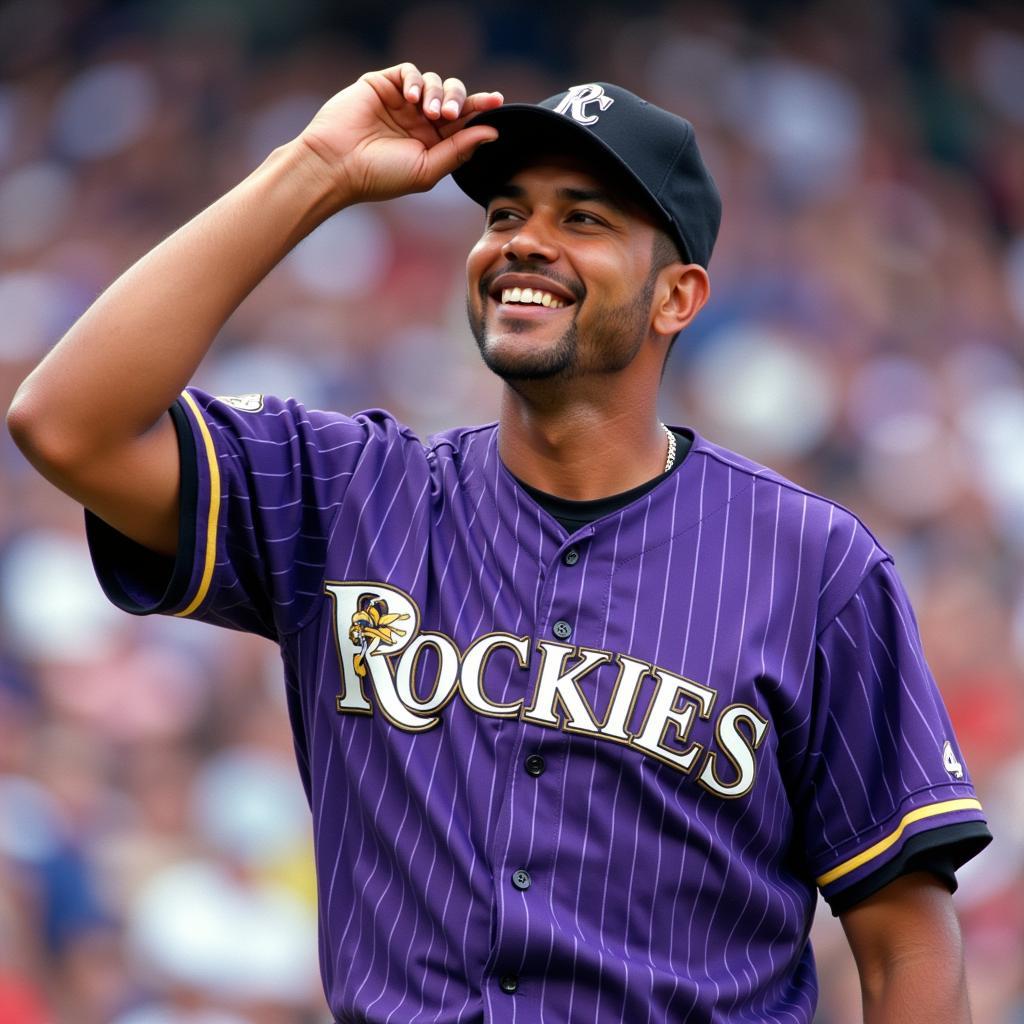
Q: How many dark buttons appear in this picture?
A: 5